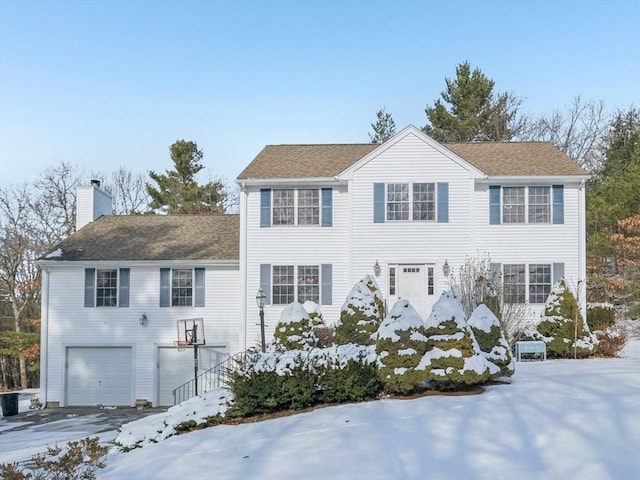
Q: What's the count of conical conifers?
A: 7